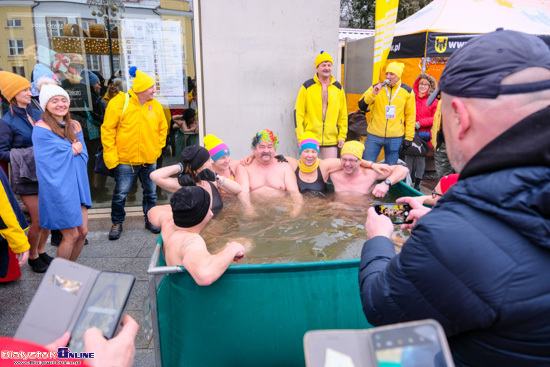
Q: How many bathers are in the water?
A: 6